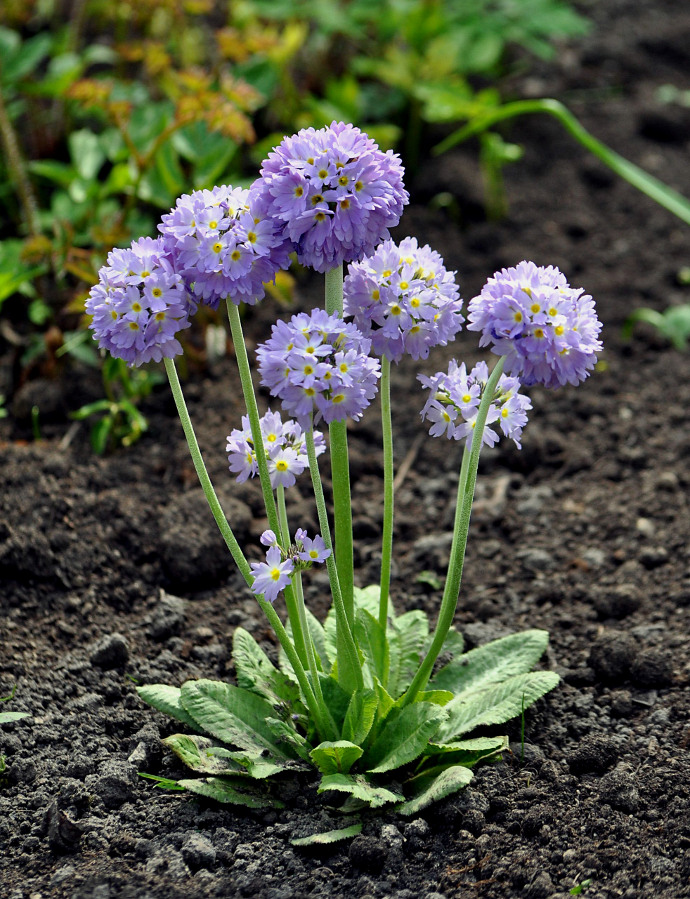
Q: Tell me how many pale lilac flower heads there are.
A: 9